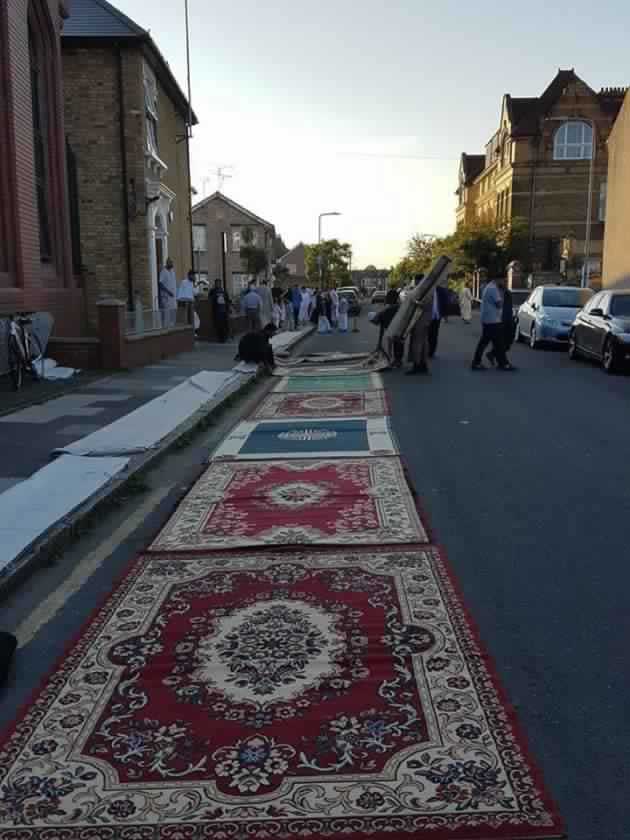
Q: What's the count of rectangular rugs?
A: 5